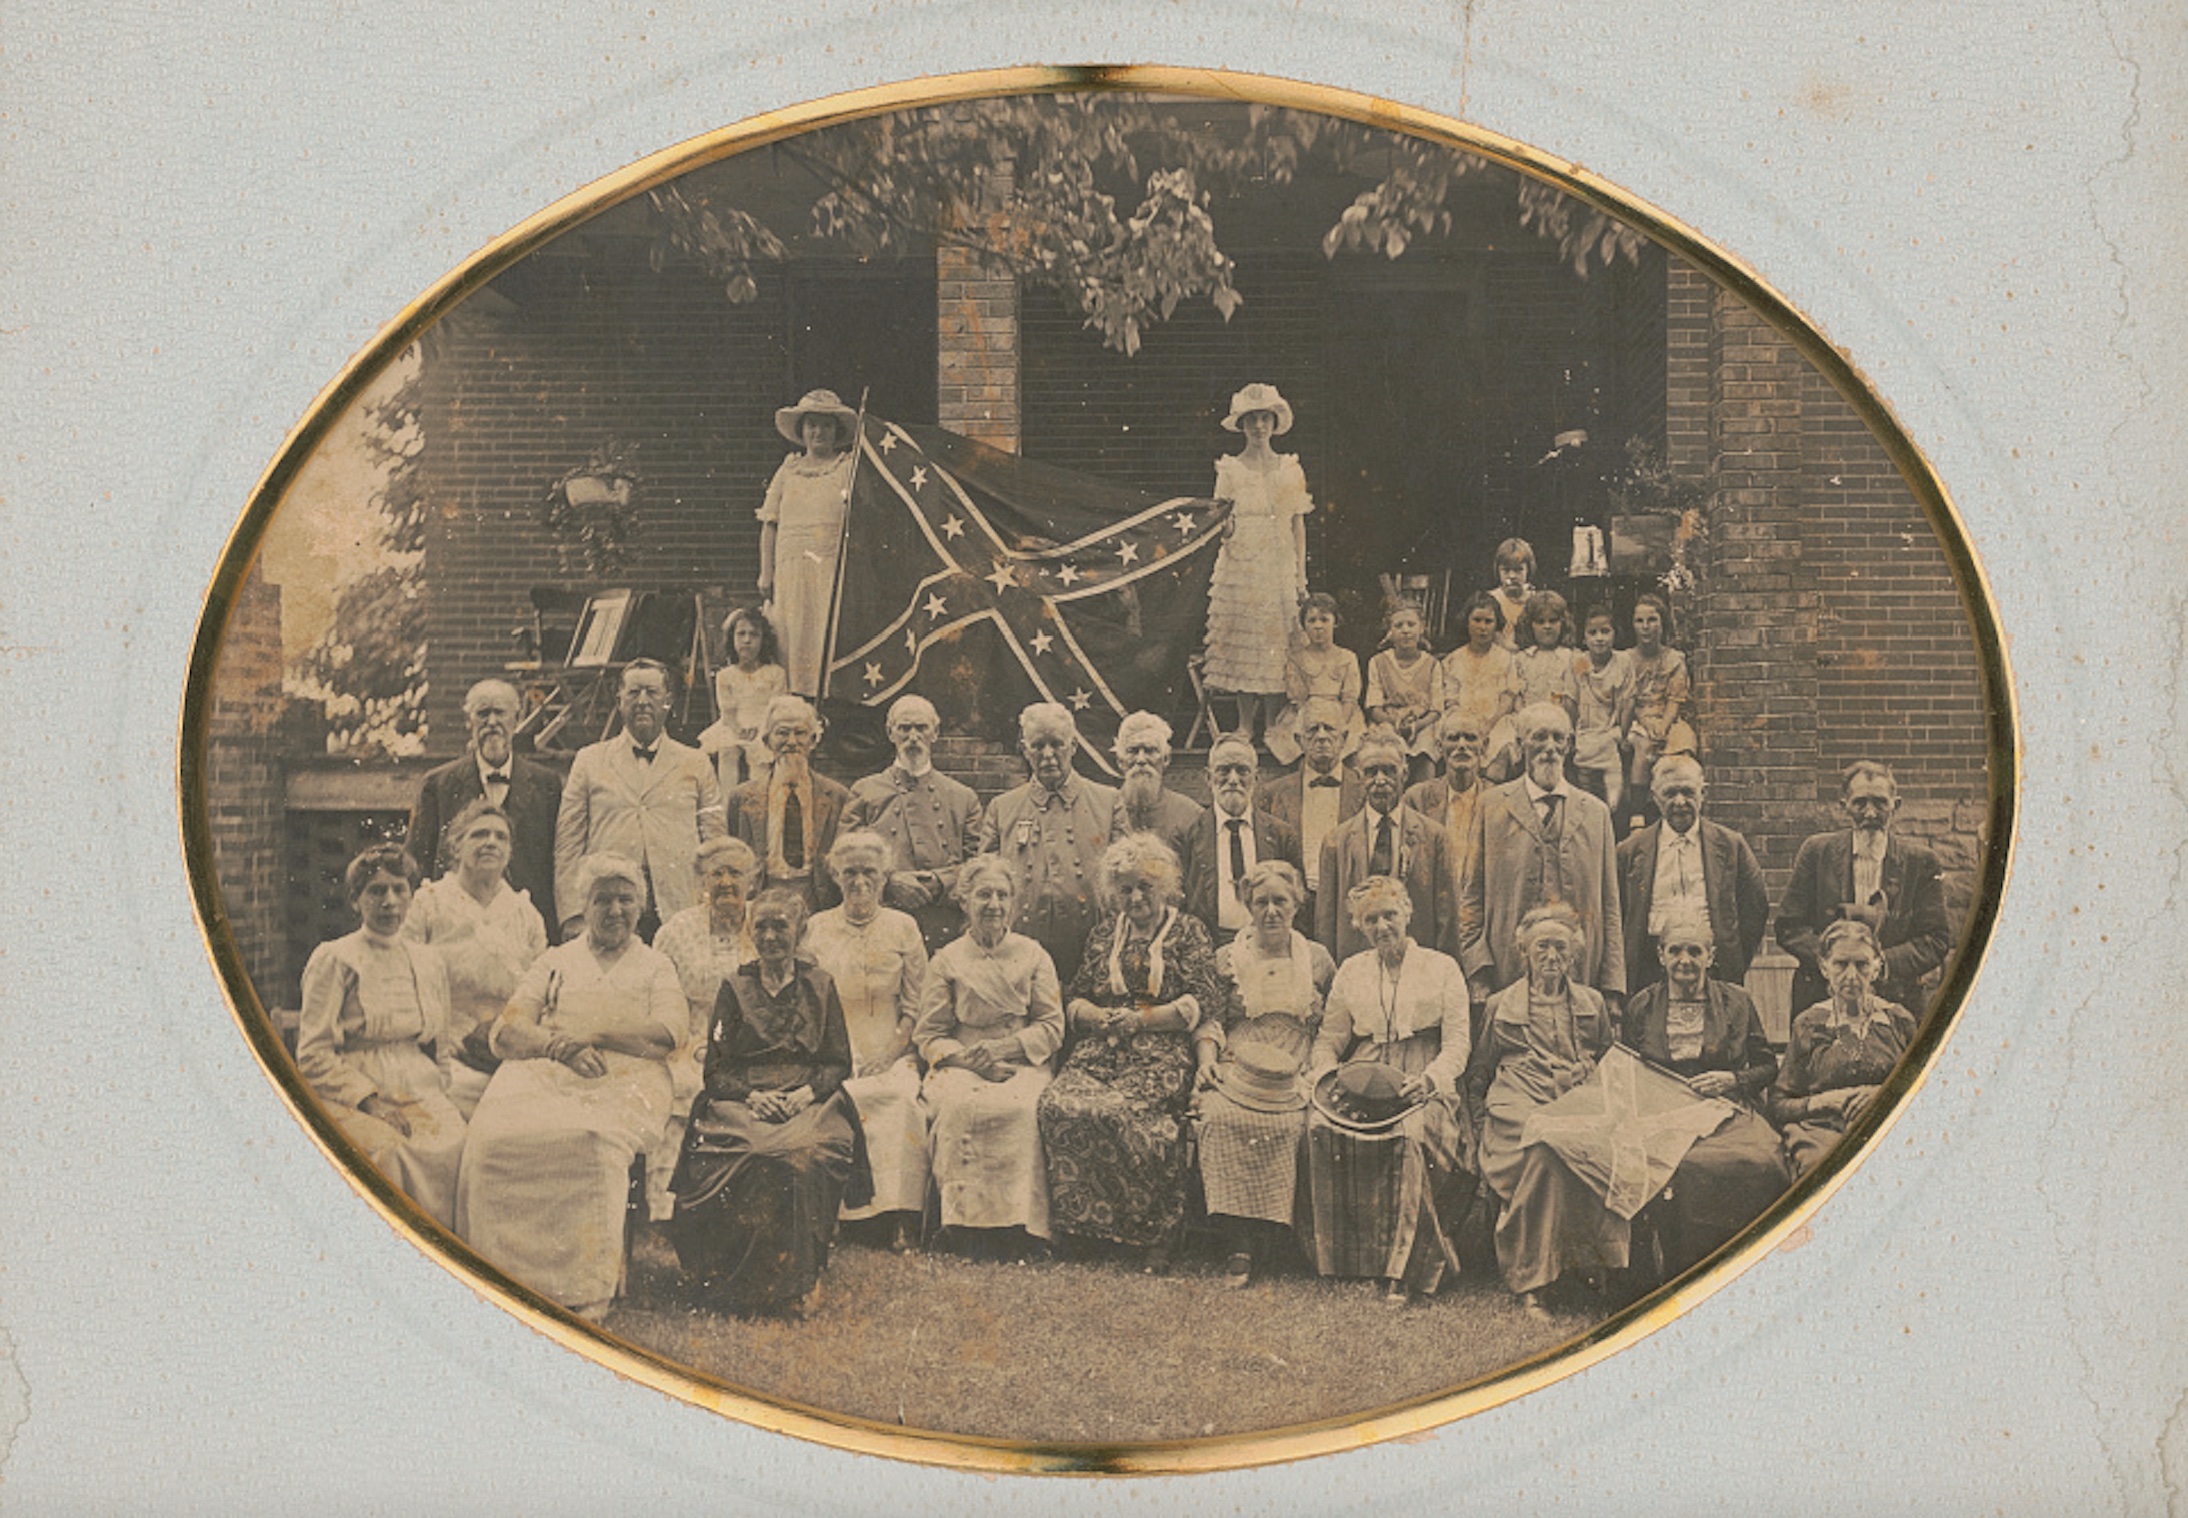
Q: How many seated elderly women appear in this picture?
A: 12